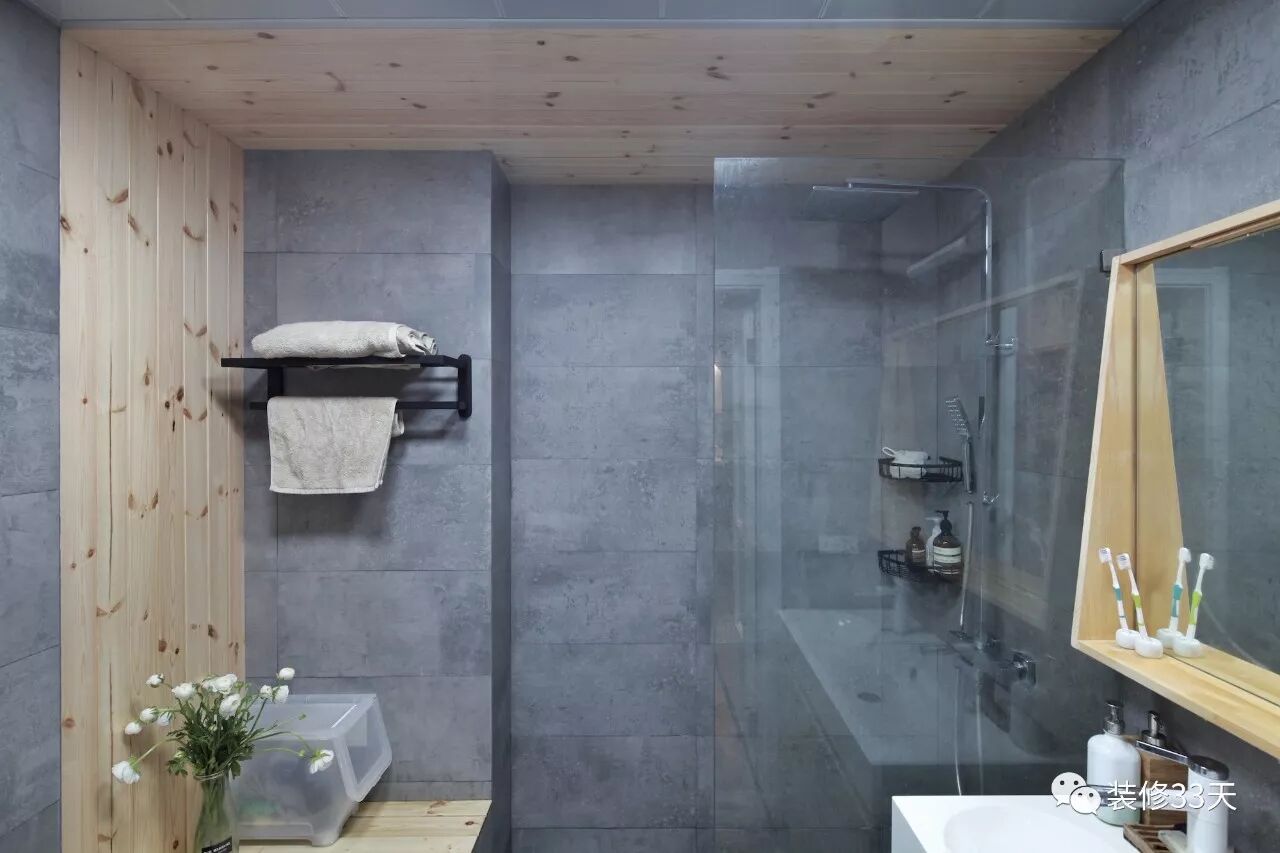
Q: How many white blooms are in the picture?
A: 12